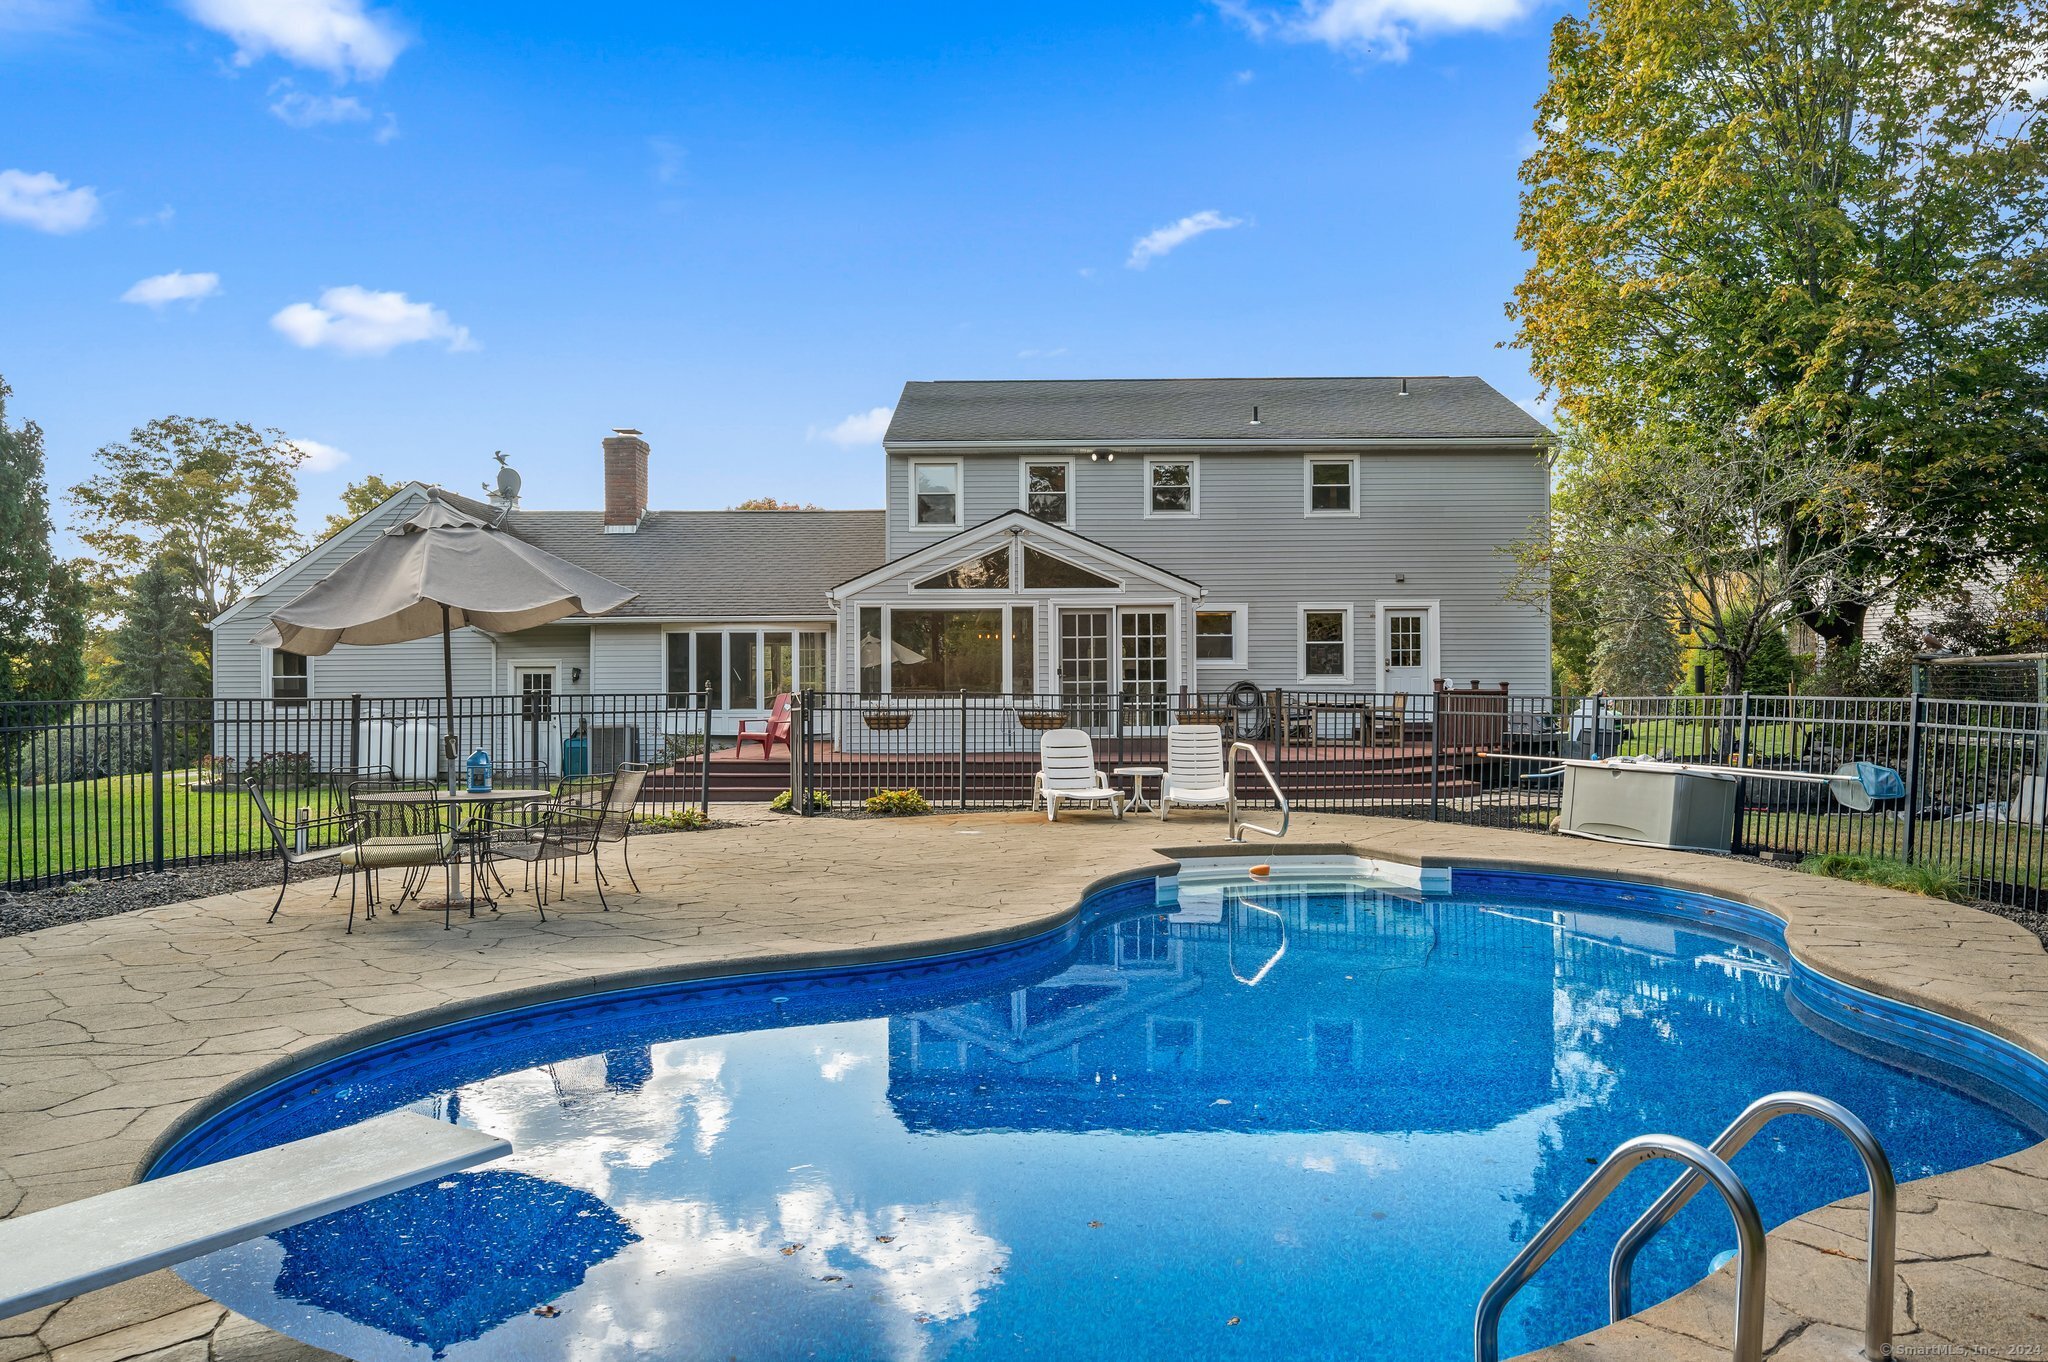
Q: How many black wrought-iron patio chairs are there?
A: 6